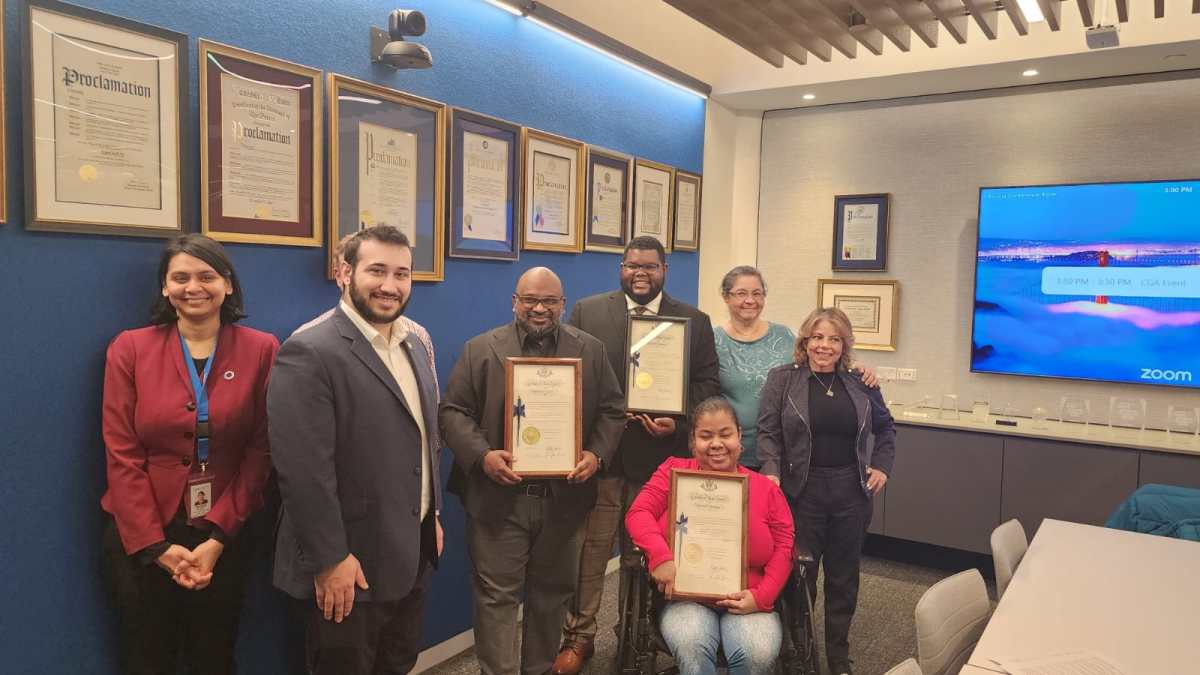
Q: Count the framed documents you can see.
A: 13